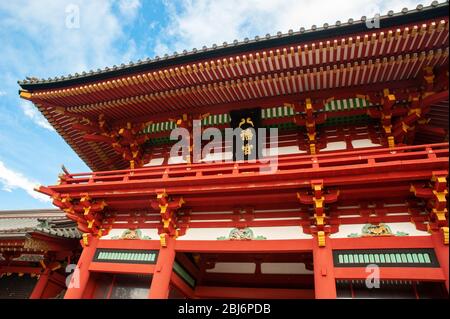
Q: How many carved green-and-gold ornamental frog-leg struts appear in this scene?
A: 3